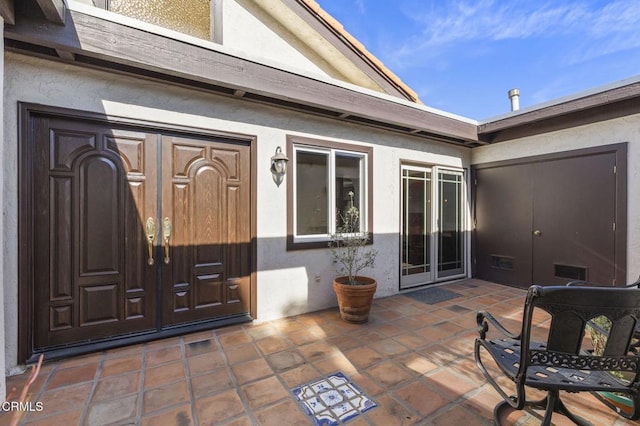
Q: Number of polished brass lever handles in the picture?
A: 2